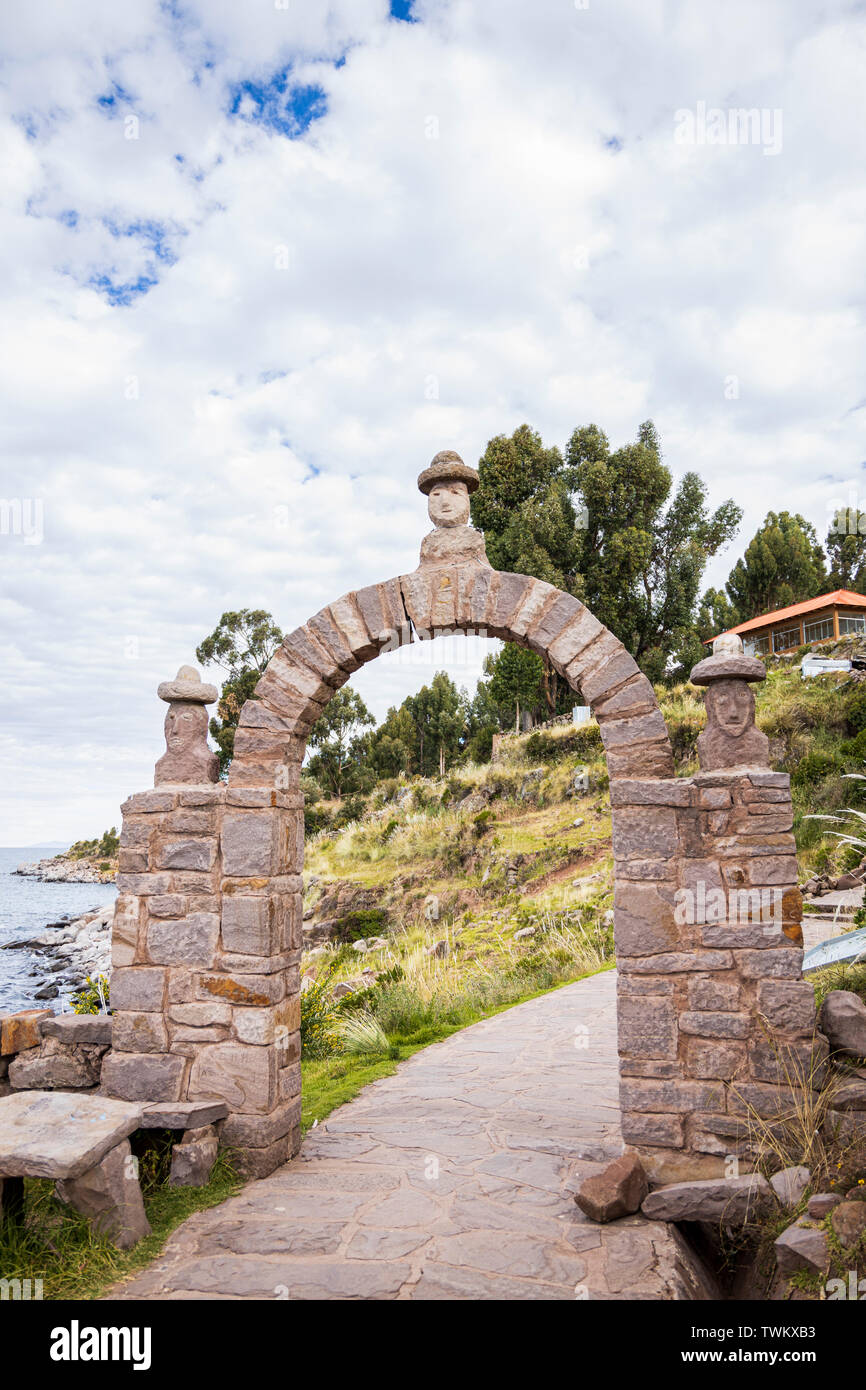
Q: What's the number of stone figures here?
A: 3